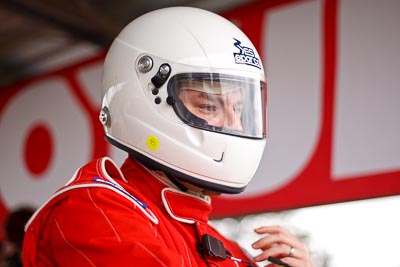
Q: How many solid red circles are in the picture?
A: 1